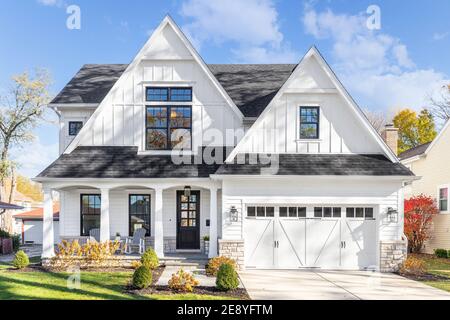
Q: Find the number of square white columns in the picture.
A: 4